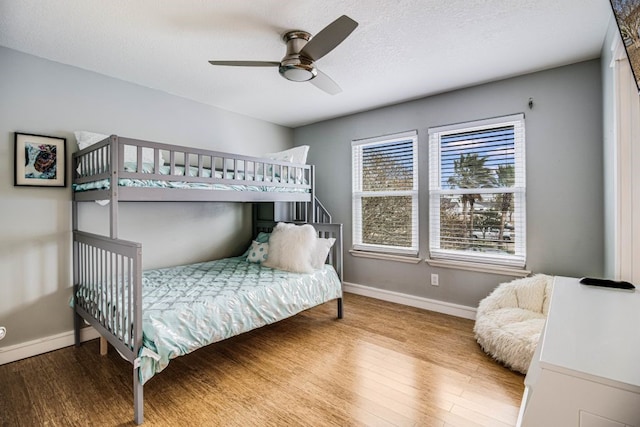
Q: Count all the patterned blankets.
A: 2